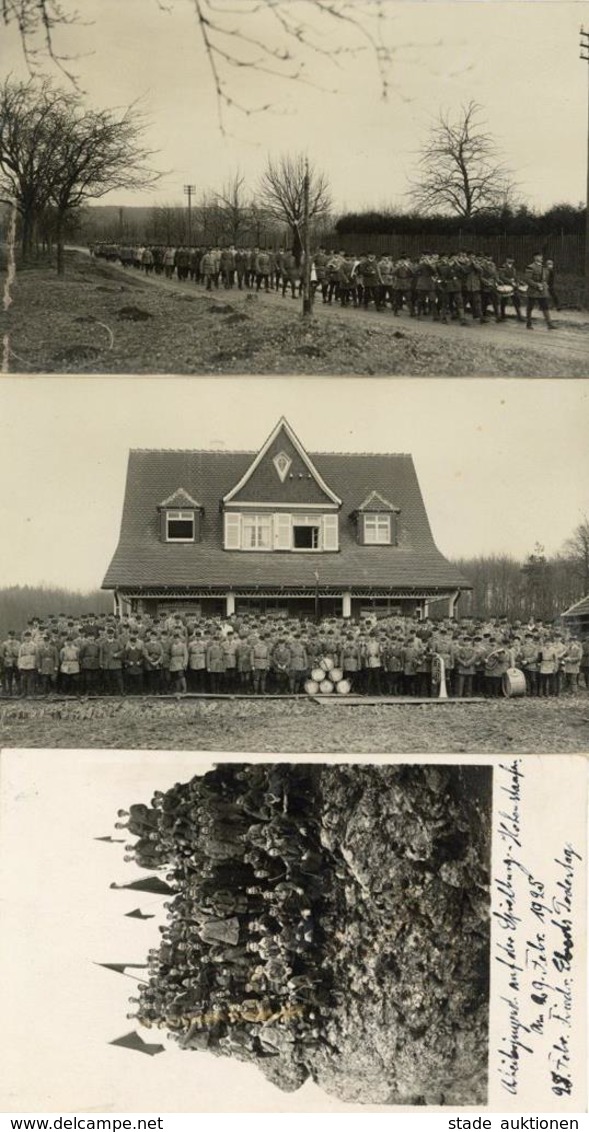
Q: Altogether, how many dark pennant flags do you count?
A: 5